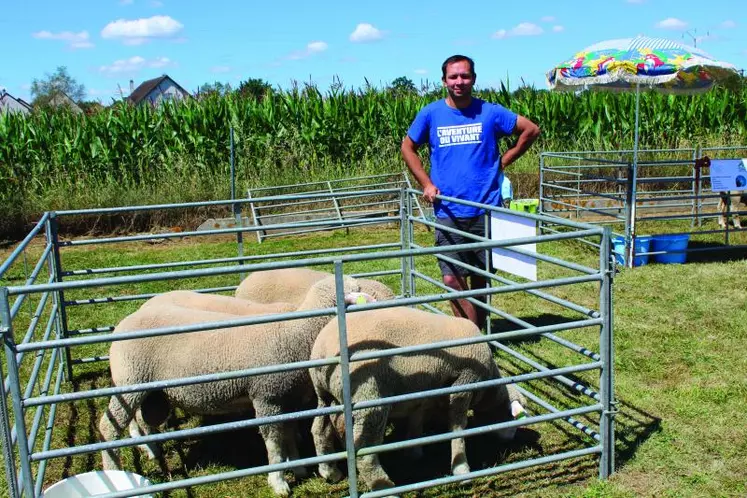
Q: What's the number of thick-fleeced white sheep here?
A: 4